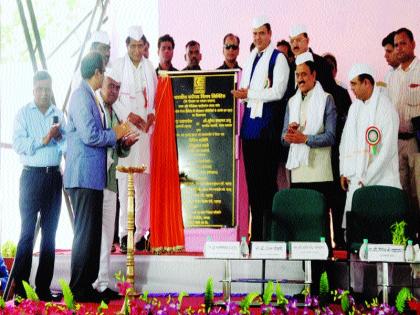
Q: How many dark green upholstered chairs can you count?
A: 2